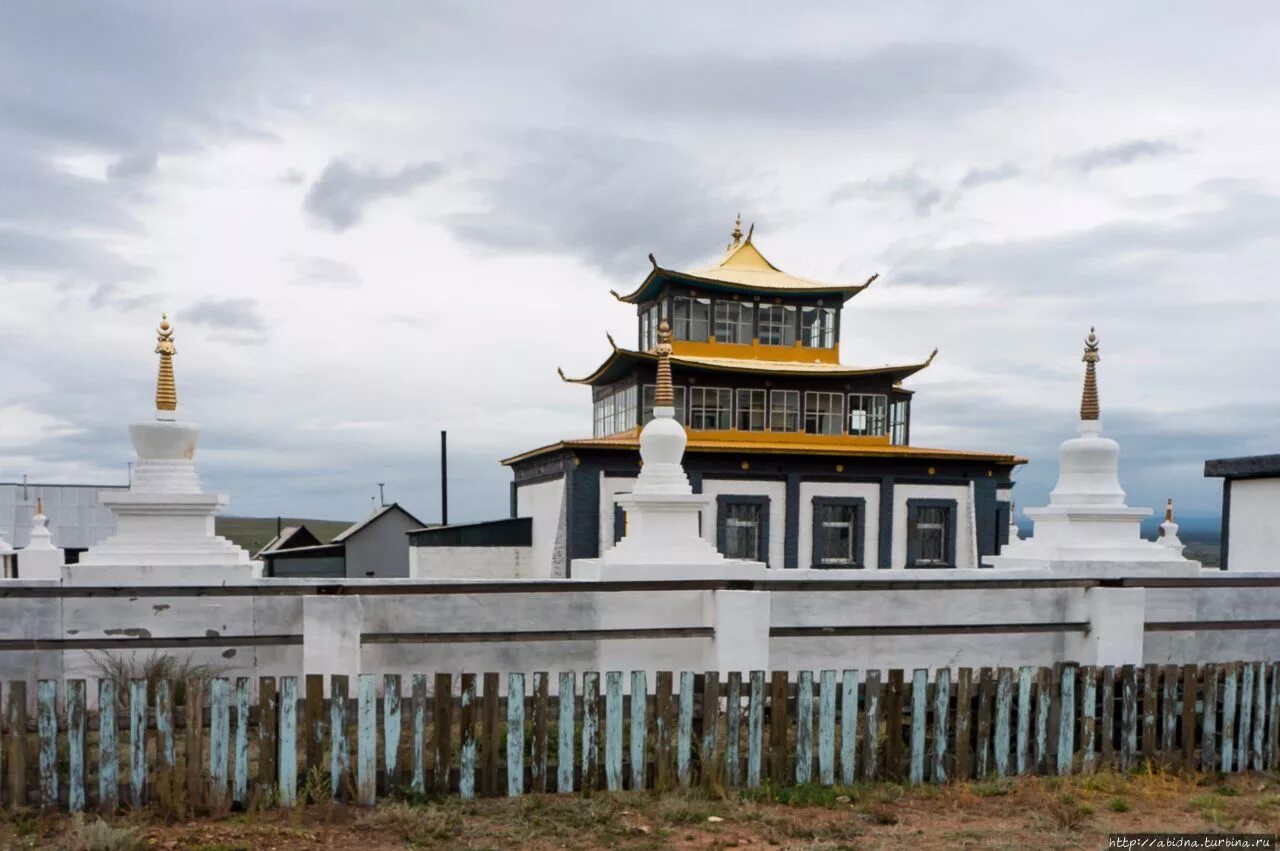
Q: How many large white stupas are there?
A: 3